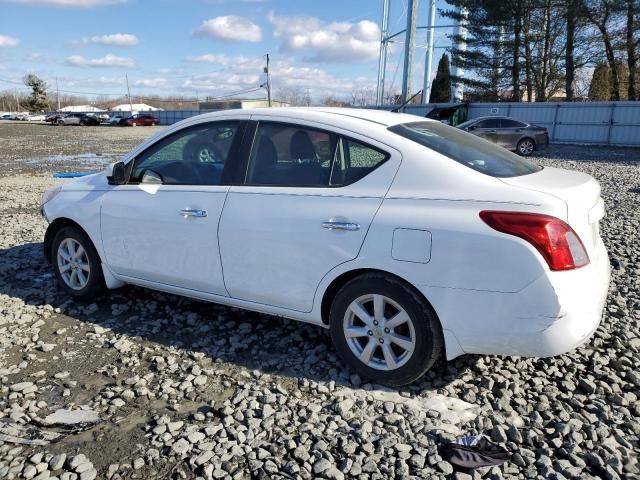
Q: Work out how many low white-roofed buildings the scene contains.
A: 2